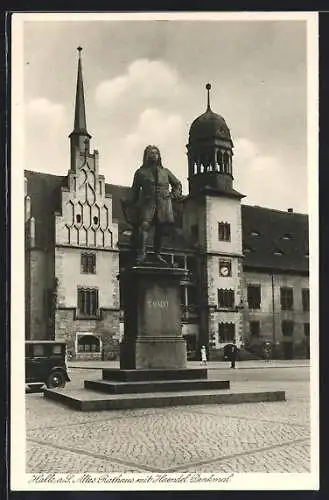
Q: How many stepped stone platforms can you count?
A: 3